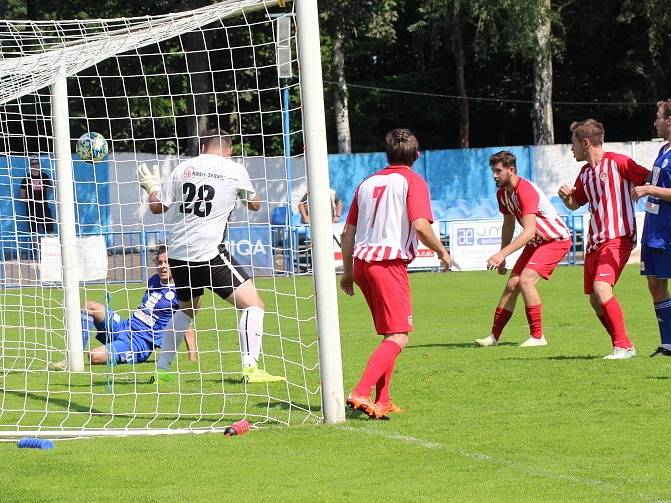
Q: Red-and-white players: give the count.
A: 3